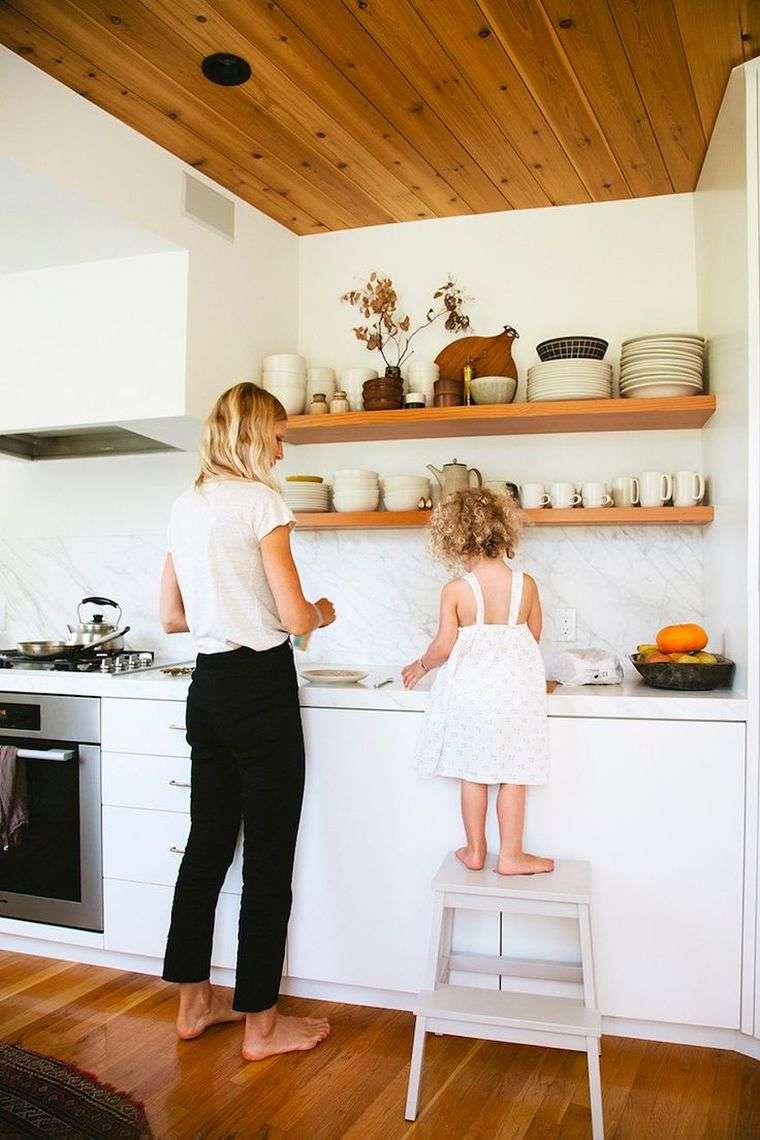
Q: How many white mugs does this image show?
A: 6